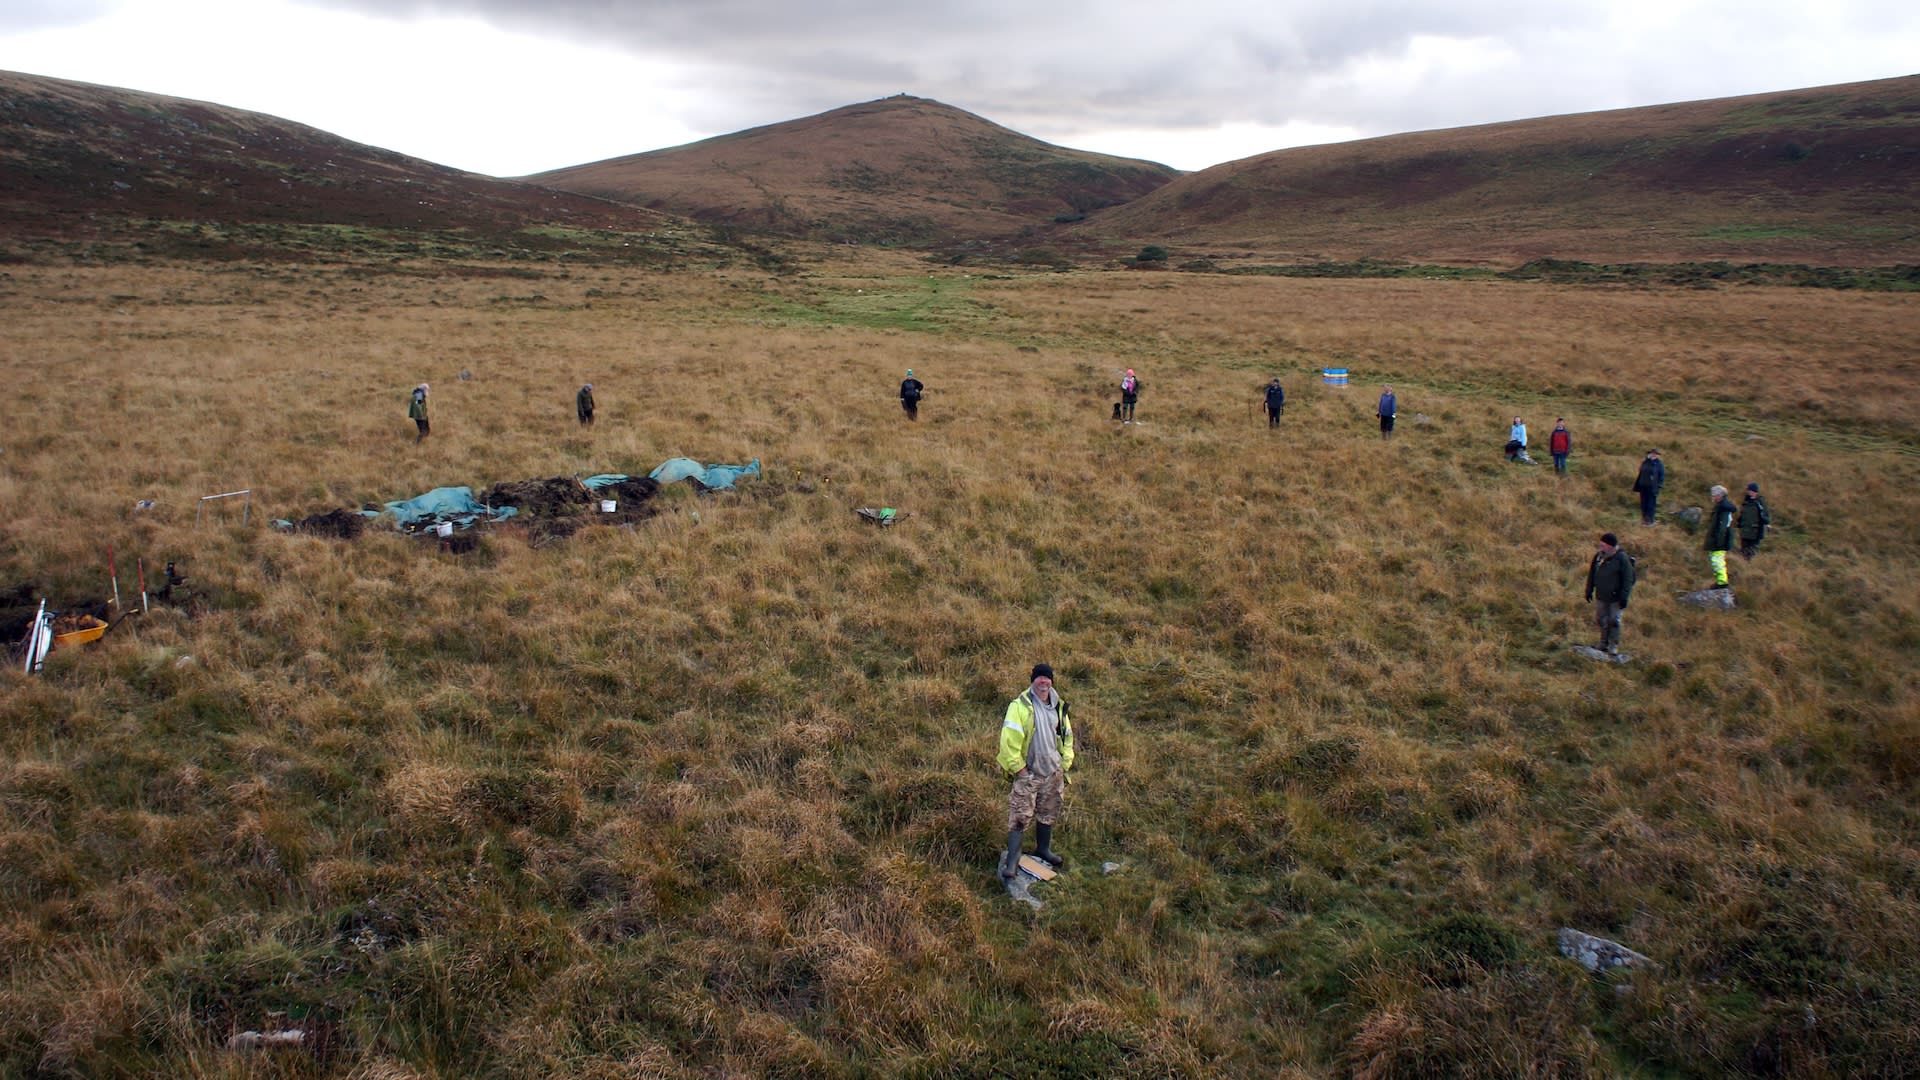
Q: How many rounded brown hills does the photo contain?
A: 3